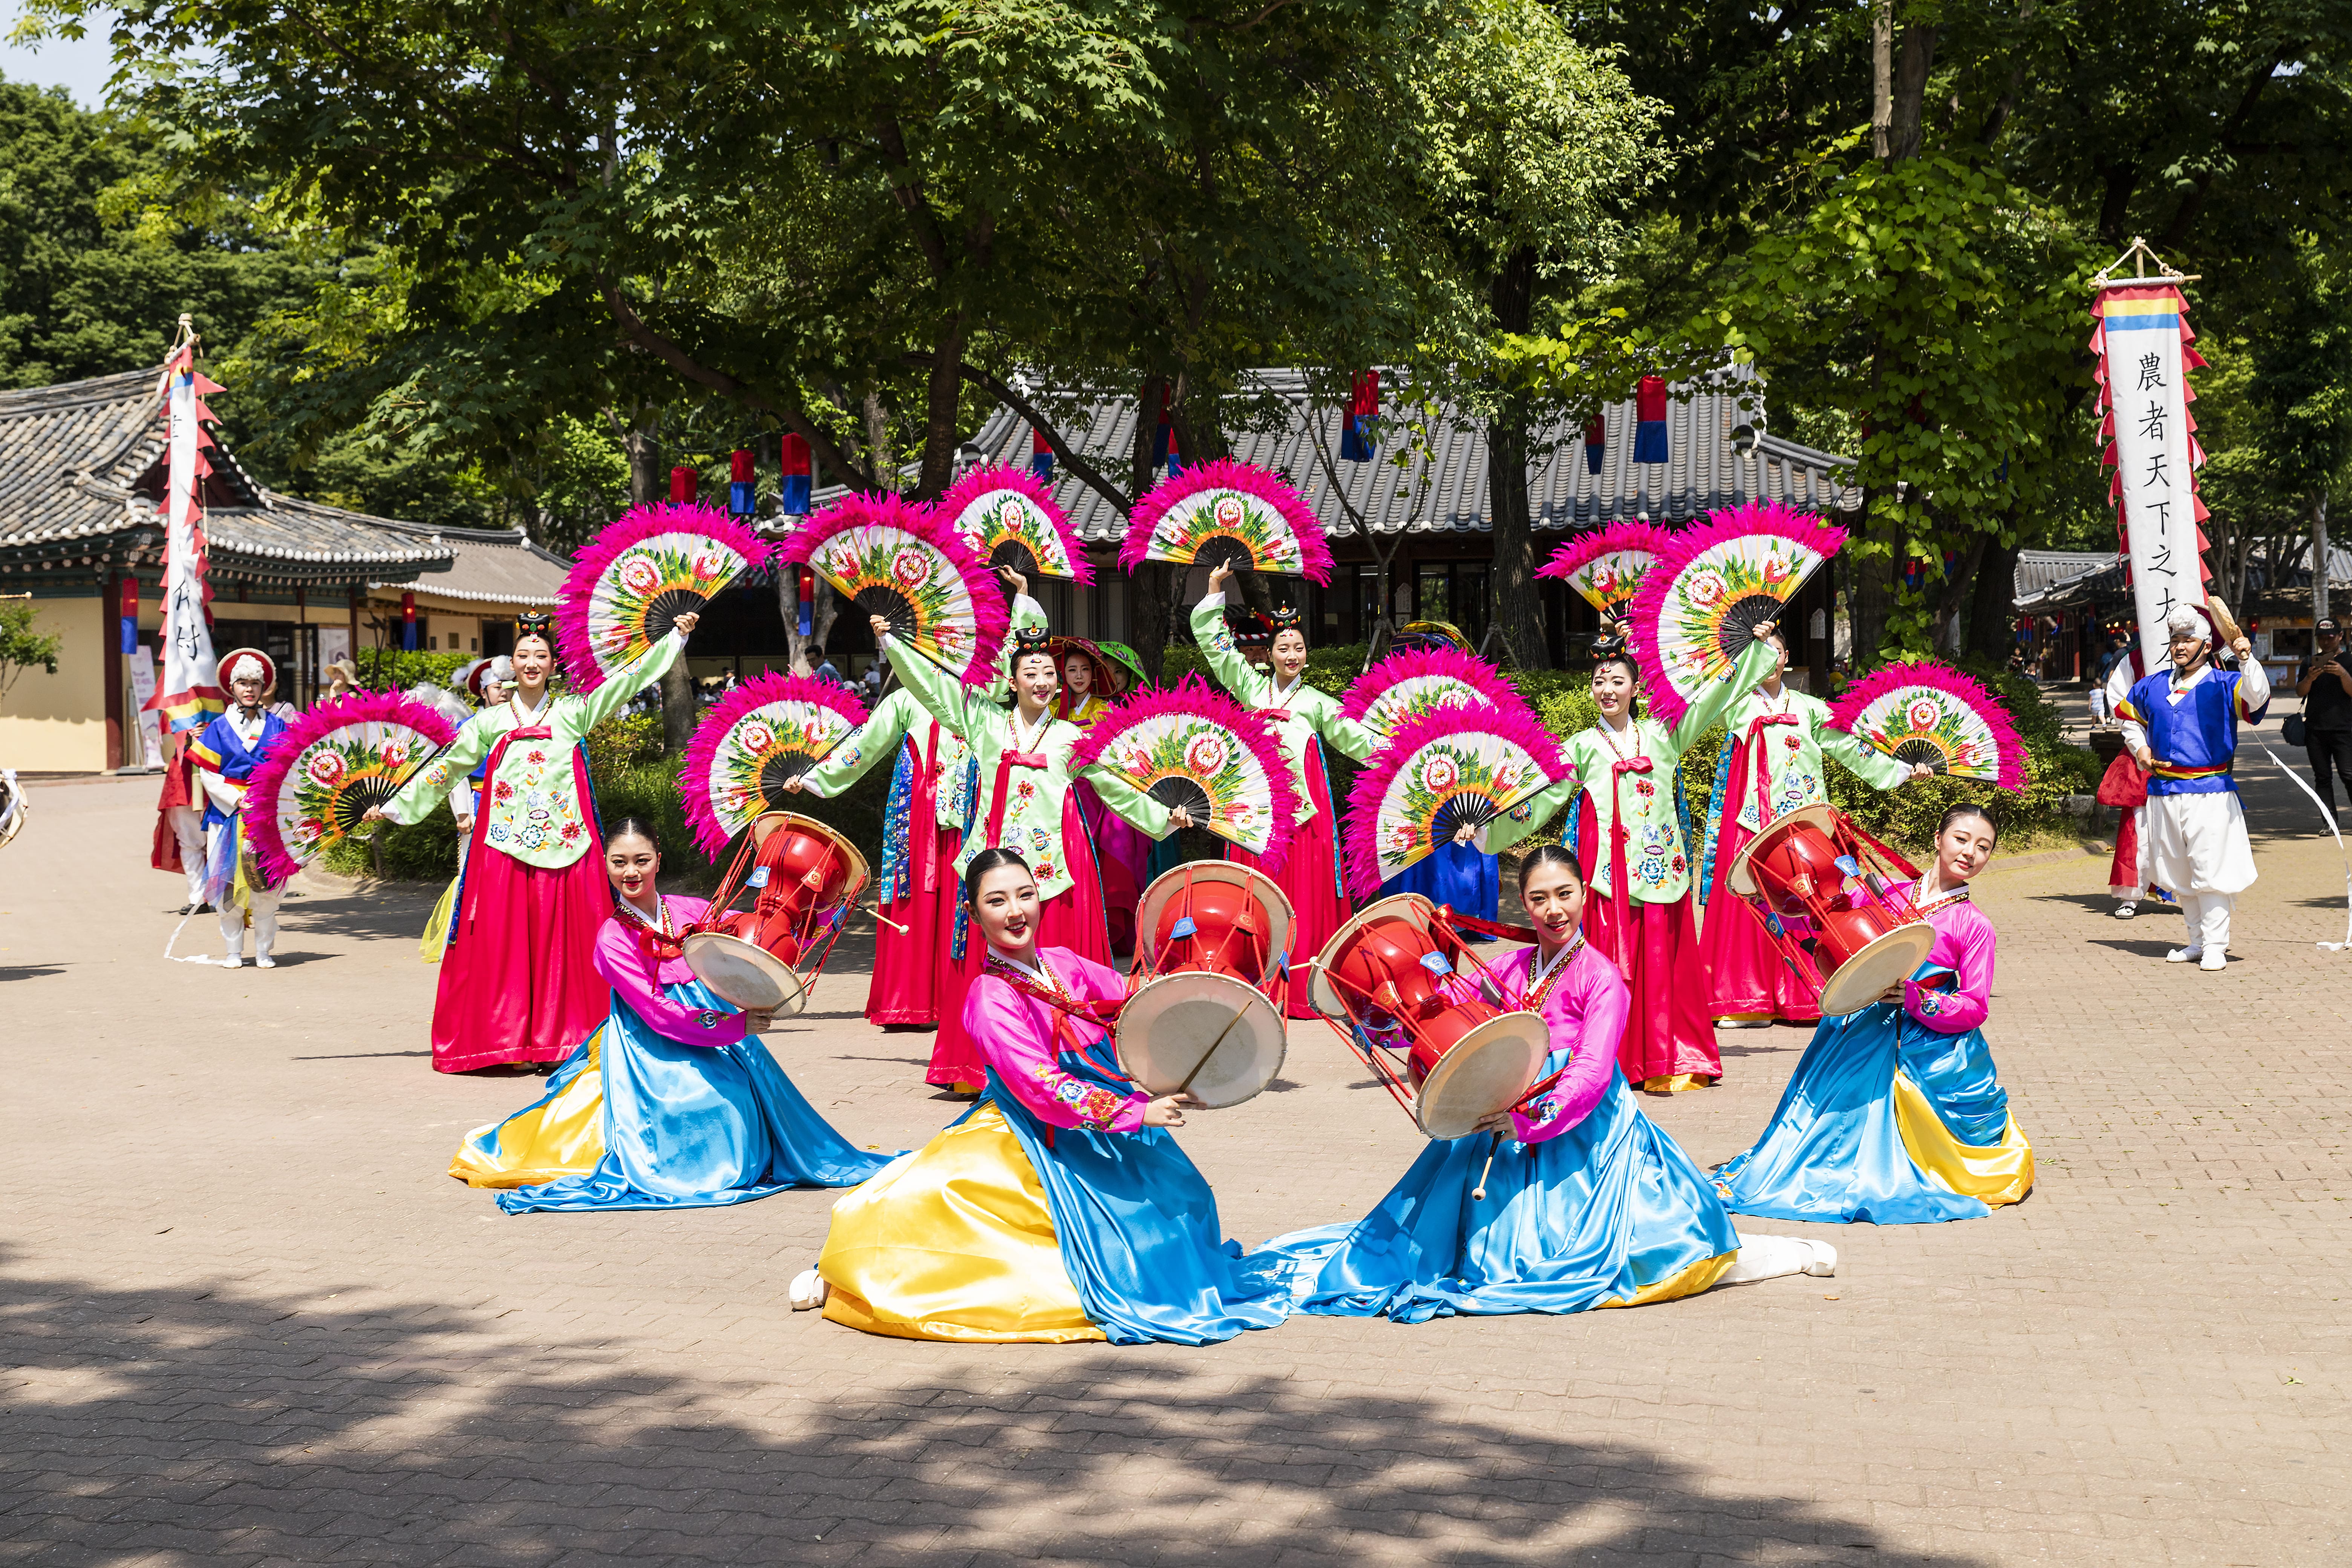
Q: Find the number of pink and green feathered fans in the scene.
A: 12